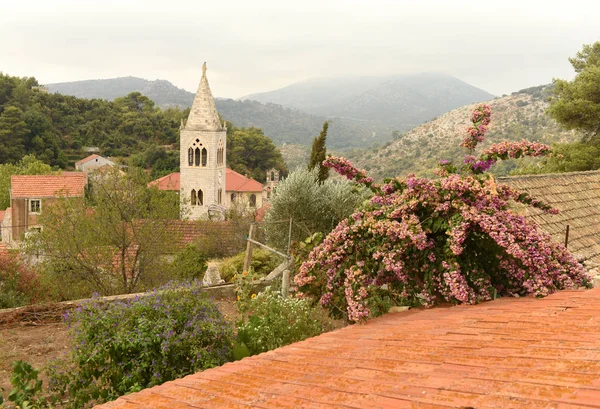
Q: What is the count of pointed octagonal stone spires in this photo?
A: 1